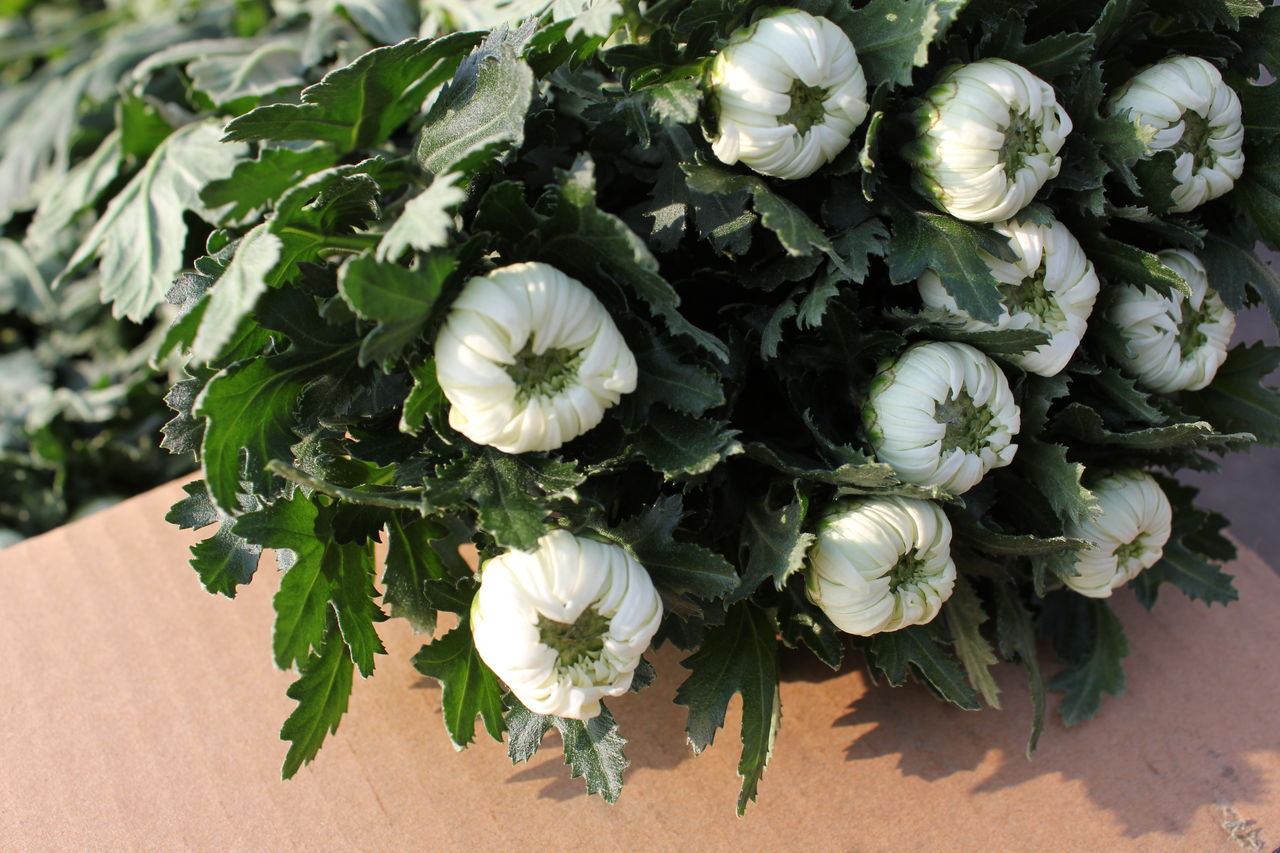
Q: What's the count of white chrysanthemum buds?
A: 10